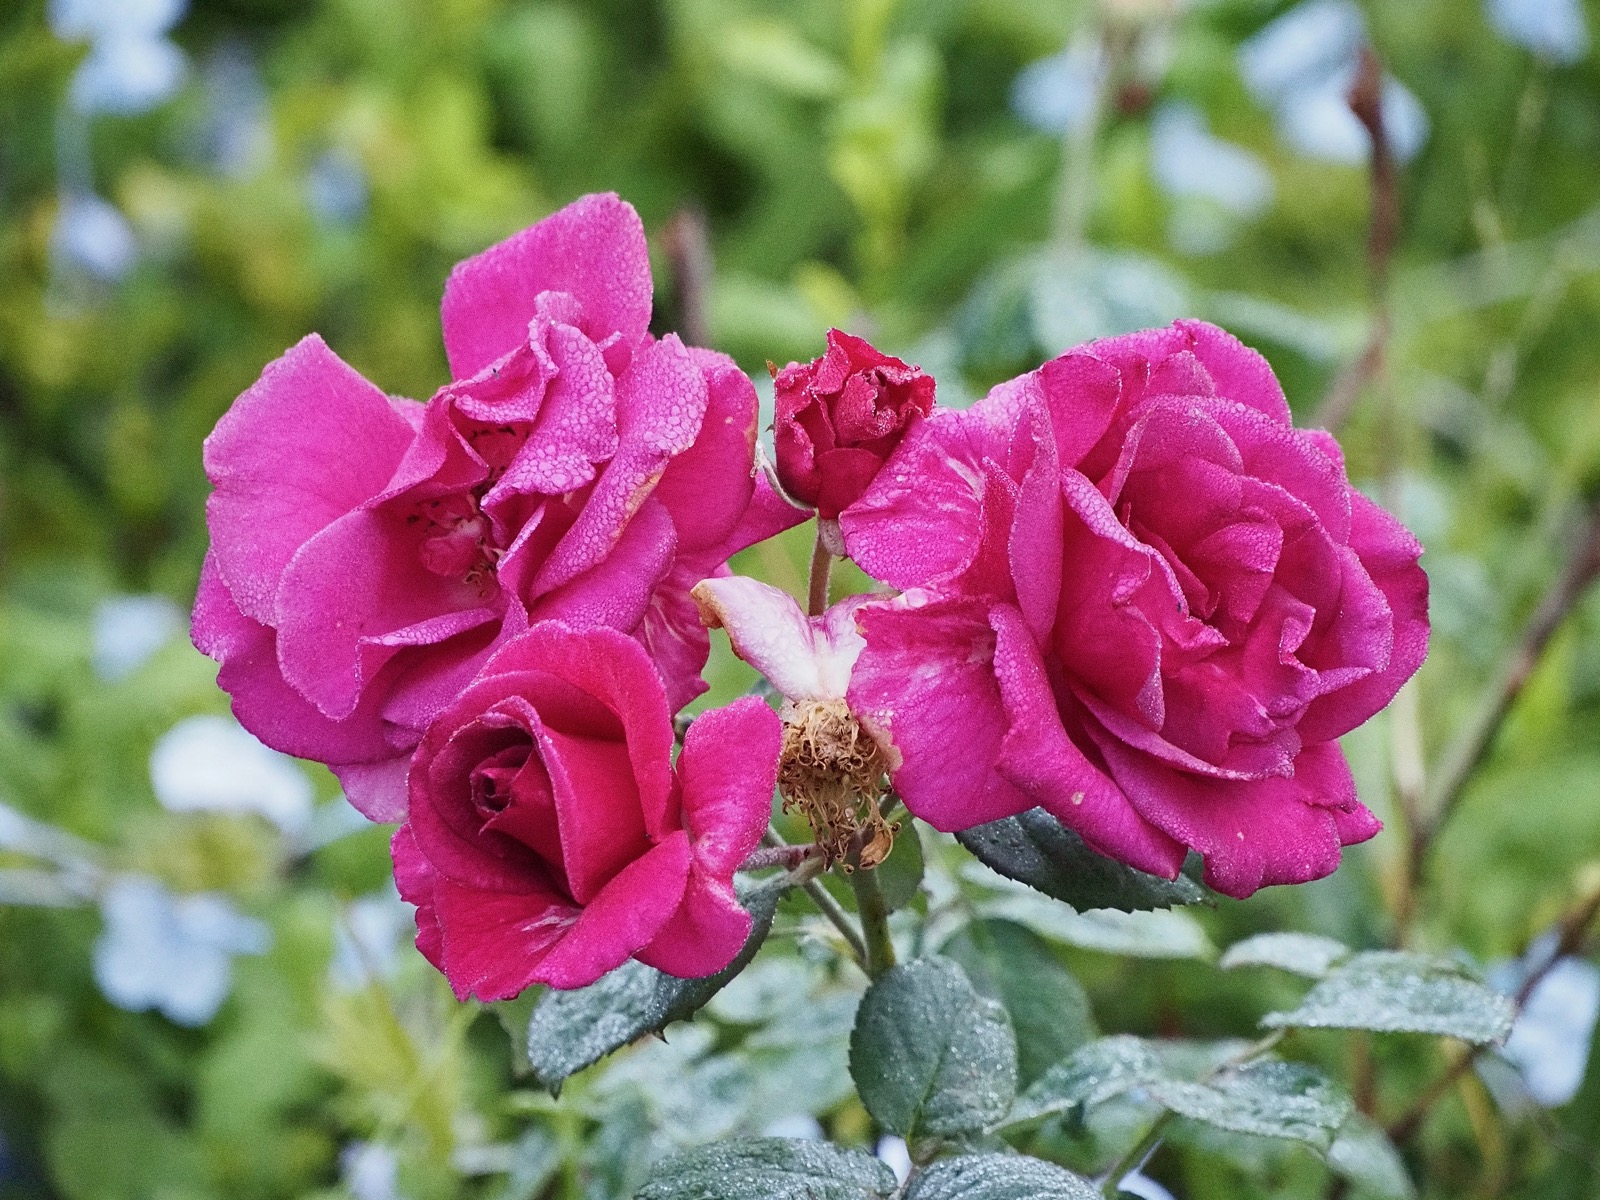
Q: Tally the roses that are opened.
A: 3